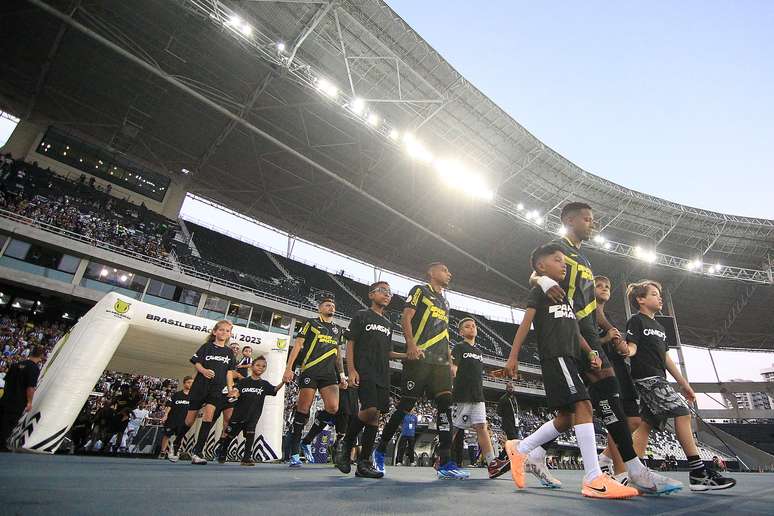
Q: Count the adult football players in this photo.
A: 3